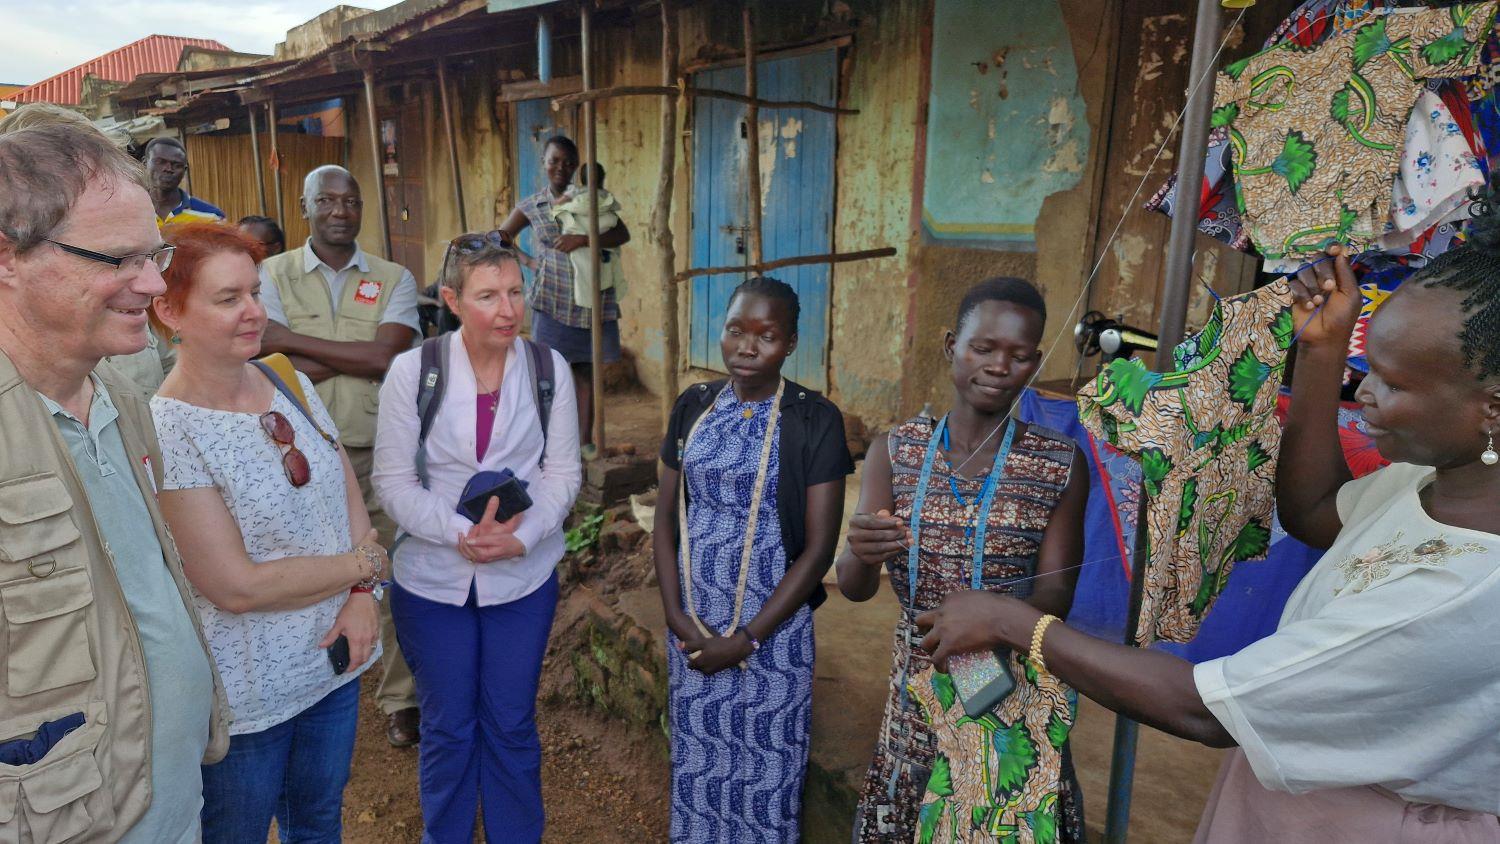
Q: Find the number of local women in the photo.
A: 4